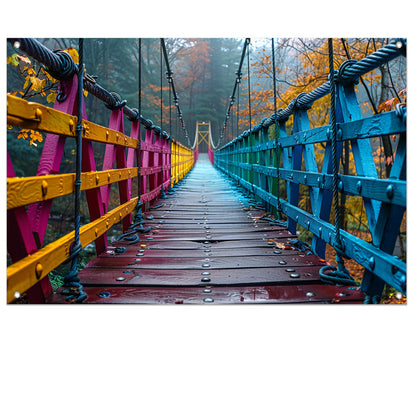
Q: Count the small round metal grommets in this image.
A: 4